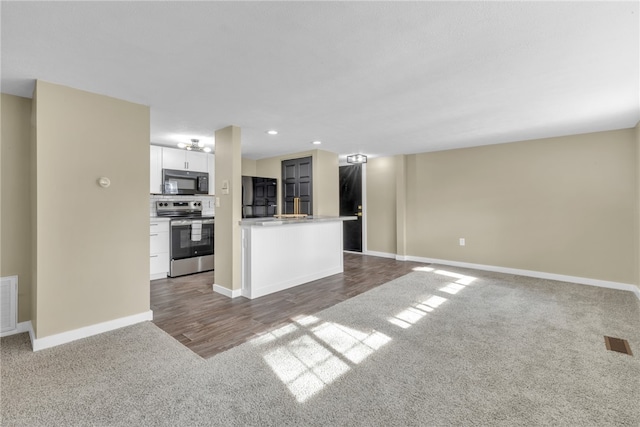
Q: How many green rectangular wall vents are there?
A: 0